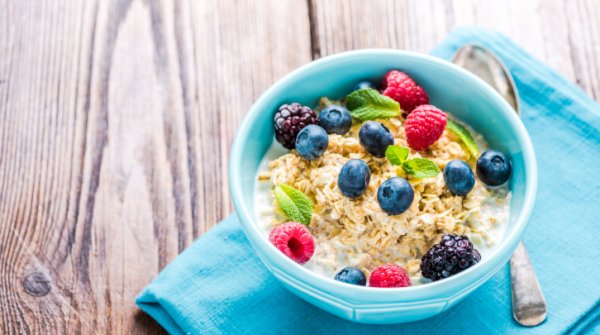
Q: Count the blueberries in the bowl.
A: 9